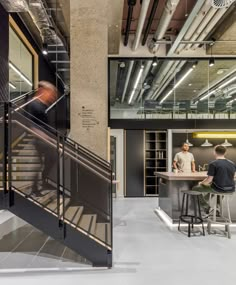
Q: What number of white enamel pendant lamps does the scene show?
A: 3